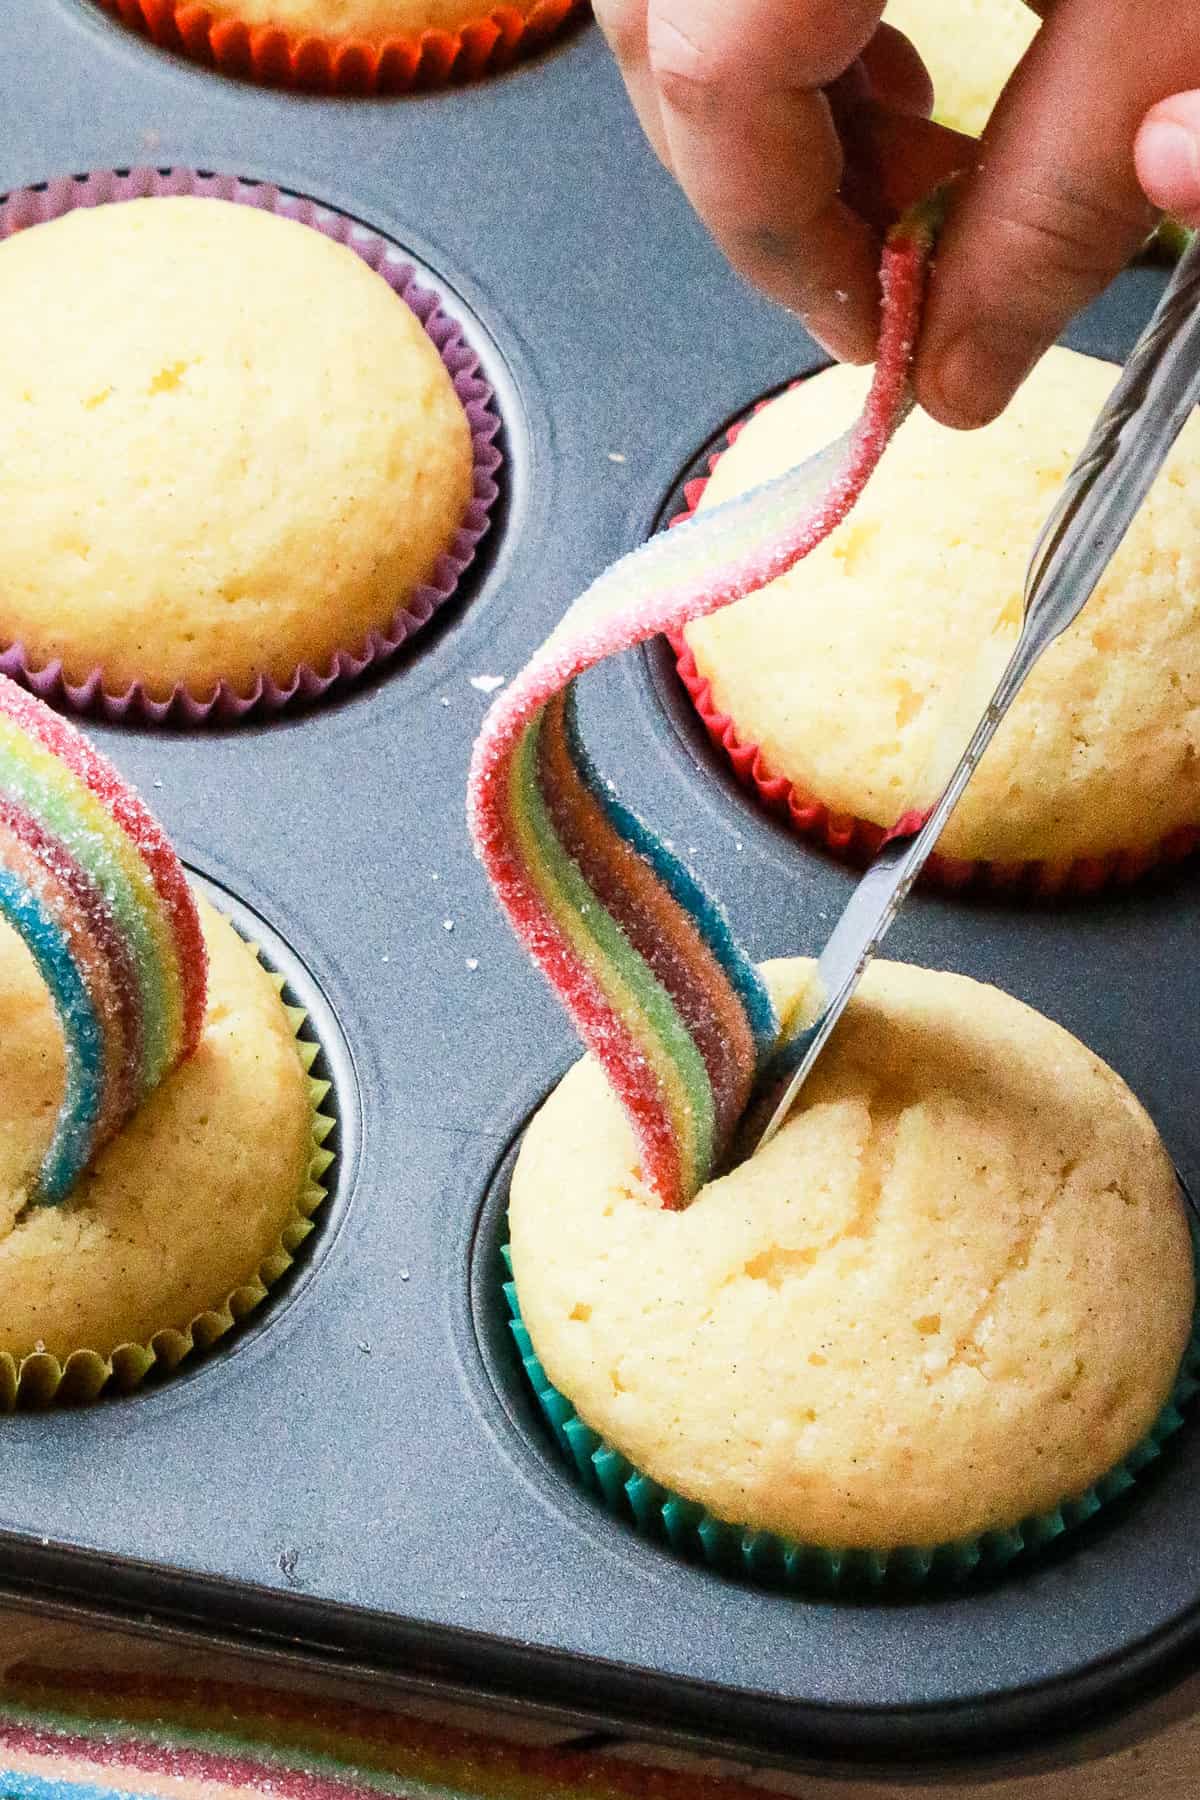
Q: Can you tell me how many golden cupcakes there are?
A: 6